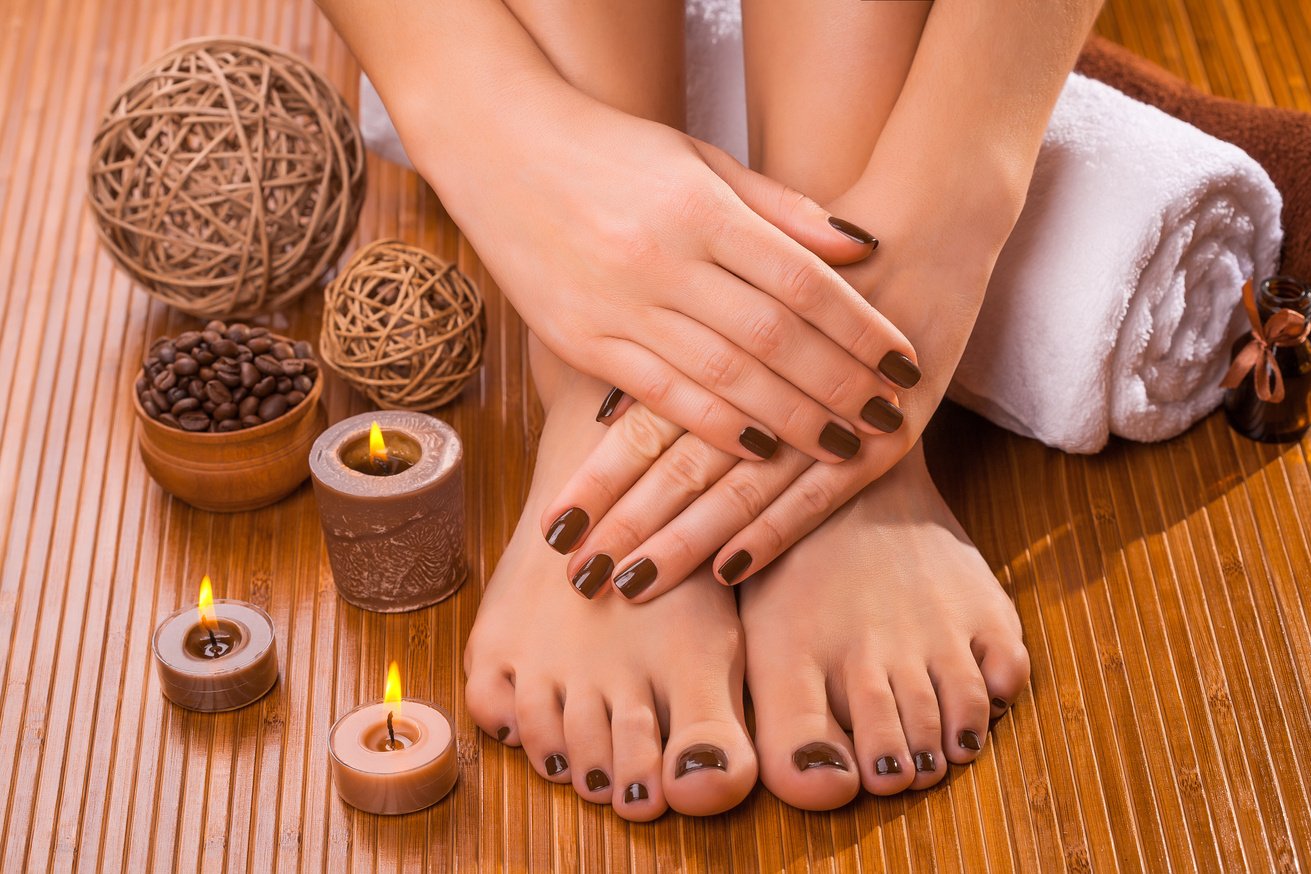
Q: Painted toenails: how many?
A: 10